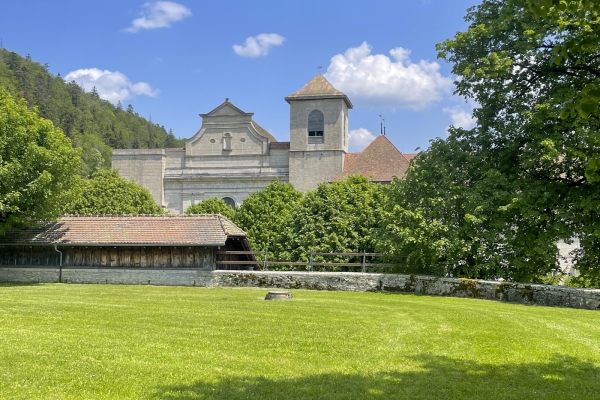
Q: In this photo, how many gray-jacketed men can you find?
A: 0